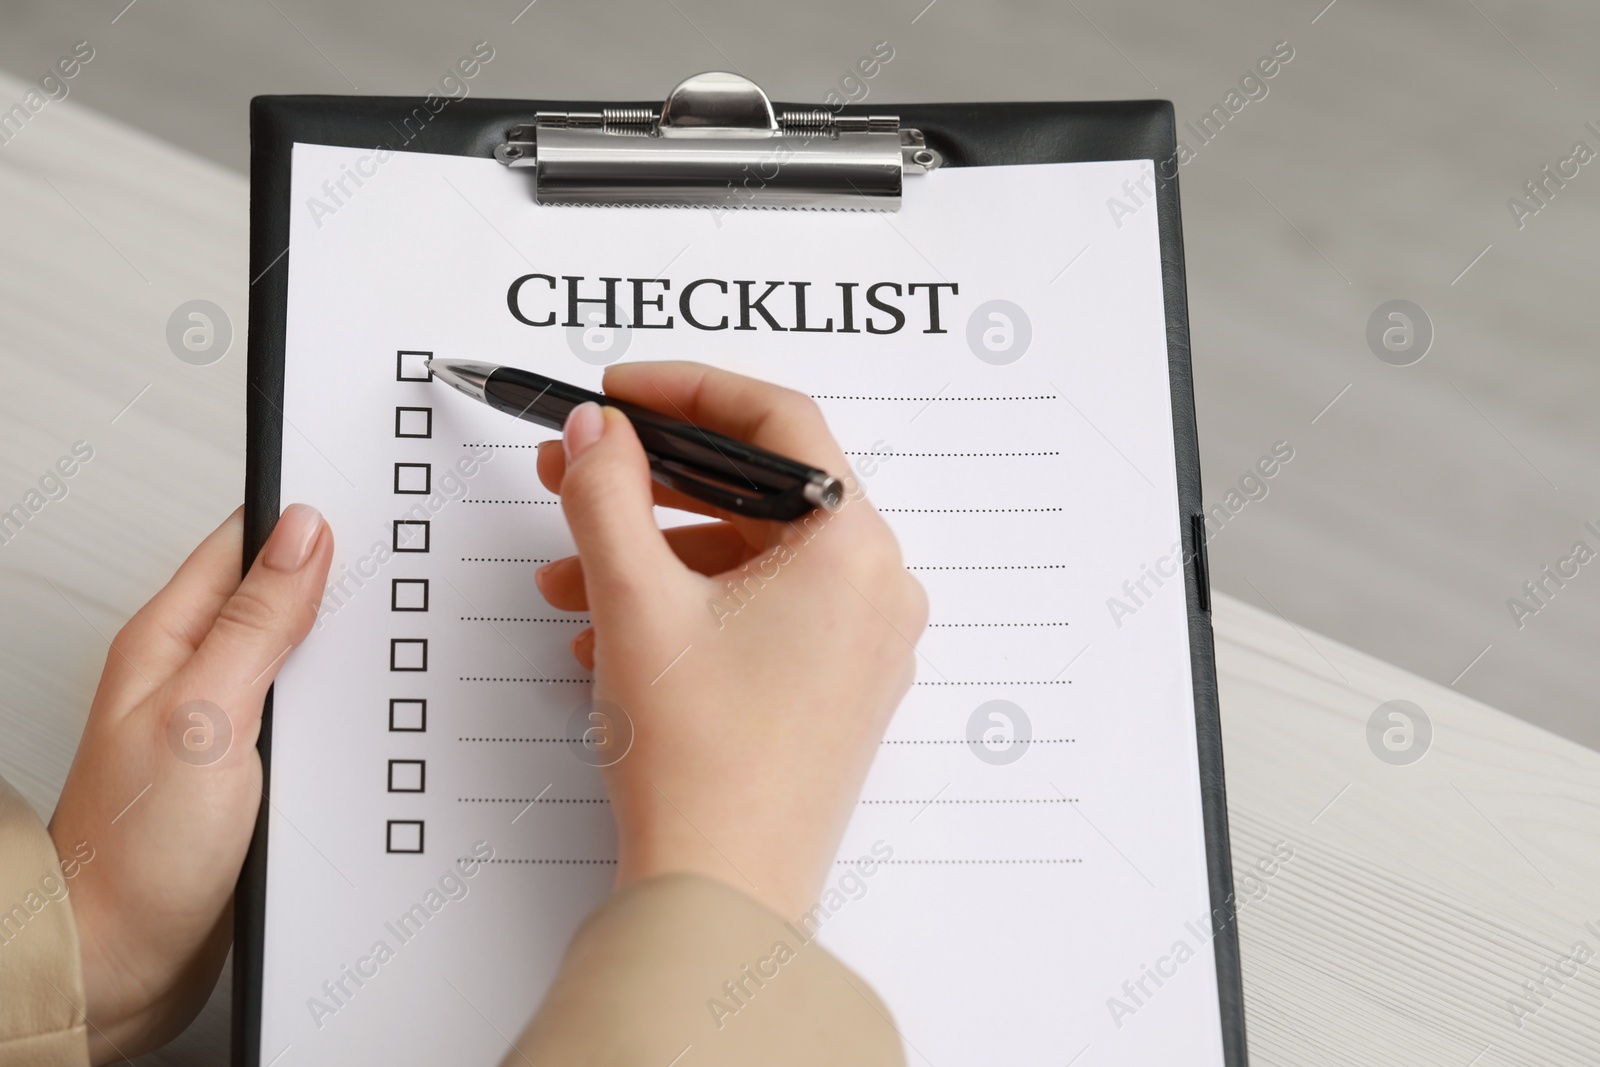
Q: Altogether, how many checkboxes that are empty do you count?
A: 9